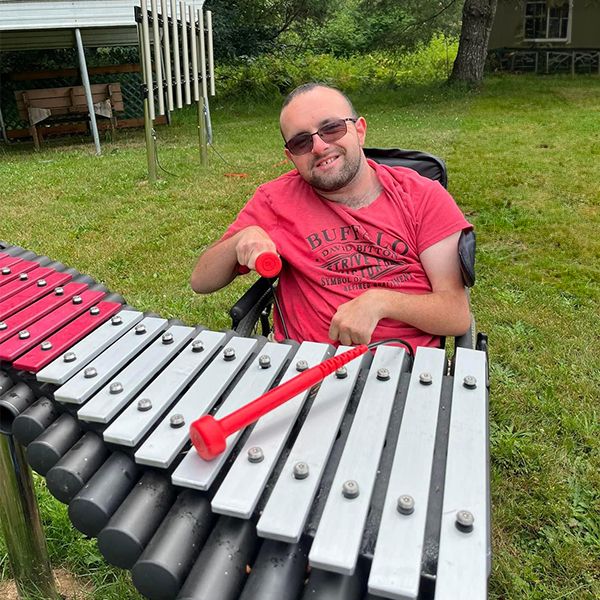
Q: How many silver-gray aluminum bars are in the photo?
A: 11